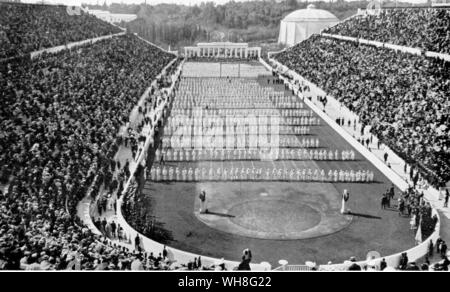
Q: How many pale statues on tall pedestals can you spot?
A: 2